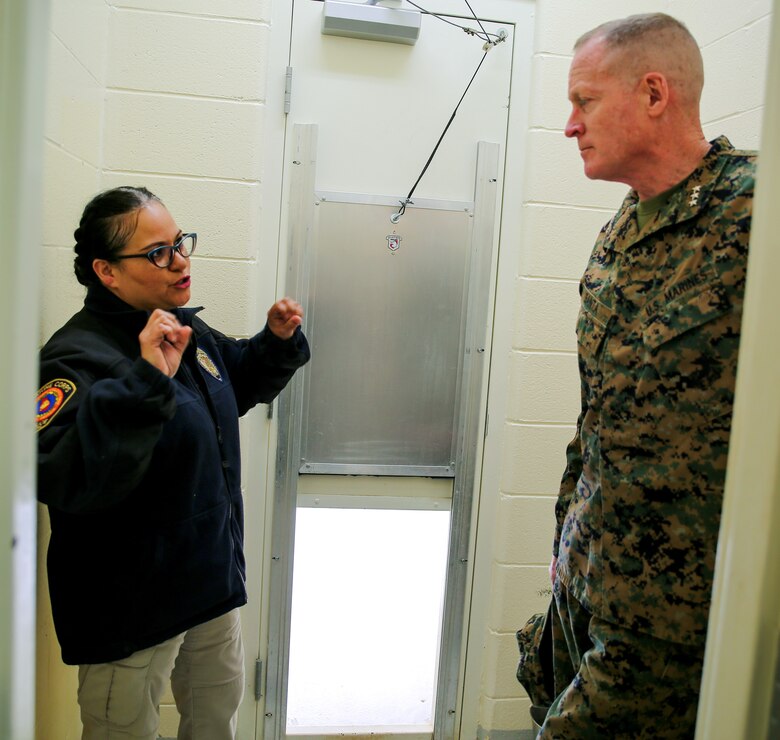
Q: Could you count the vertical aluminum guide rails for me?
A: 2